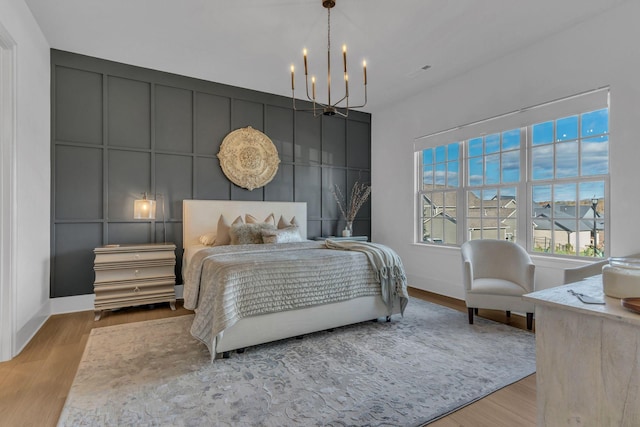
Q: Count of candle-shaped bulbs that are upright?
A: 6